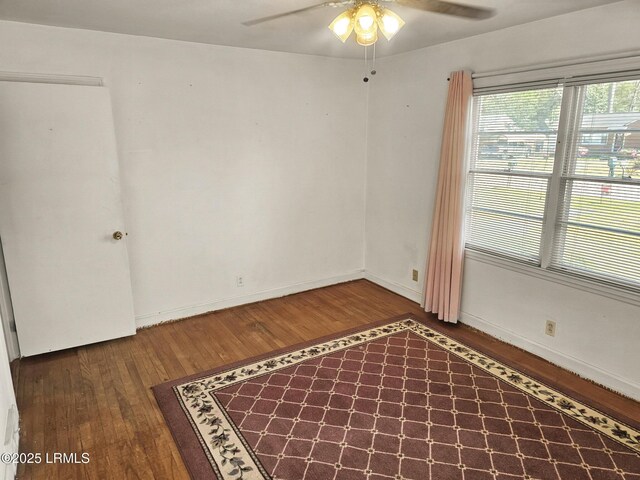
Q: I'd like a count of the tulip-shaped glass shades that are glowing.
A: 4